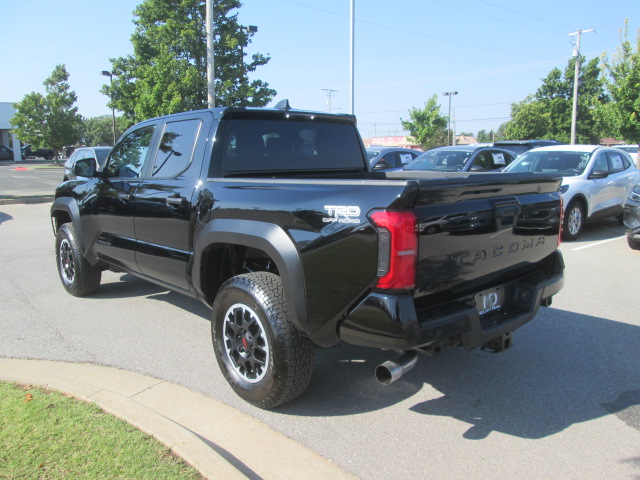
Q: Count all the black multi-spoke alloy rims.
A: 2